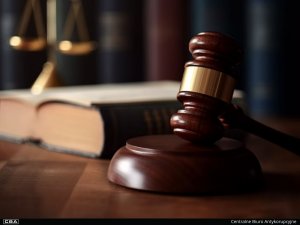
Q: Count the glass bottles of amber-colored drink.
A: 0